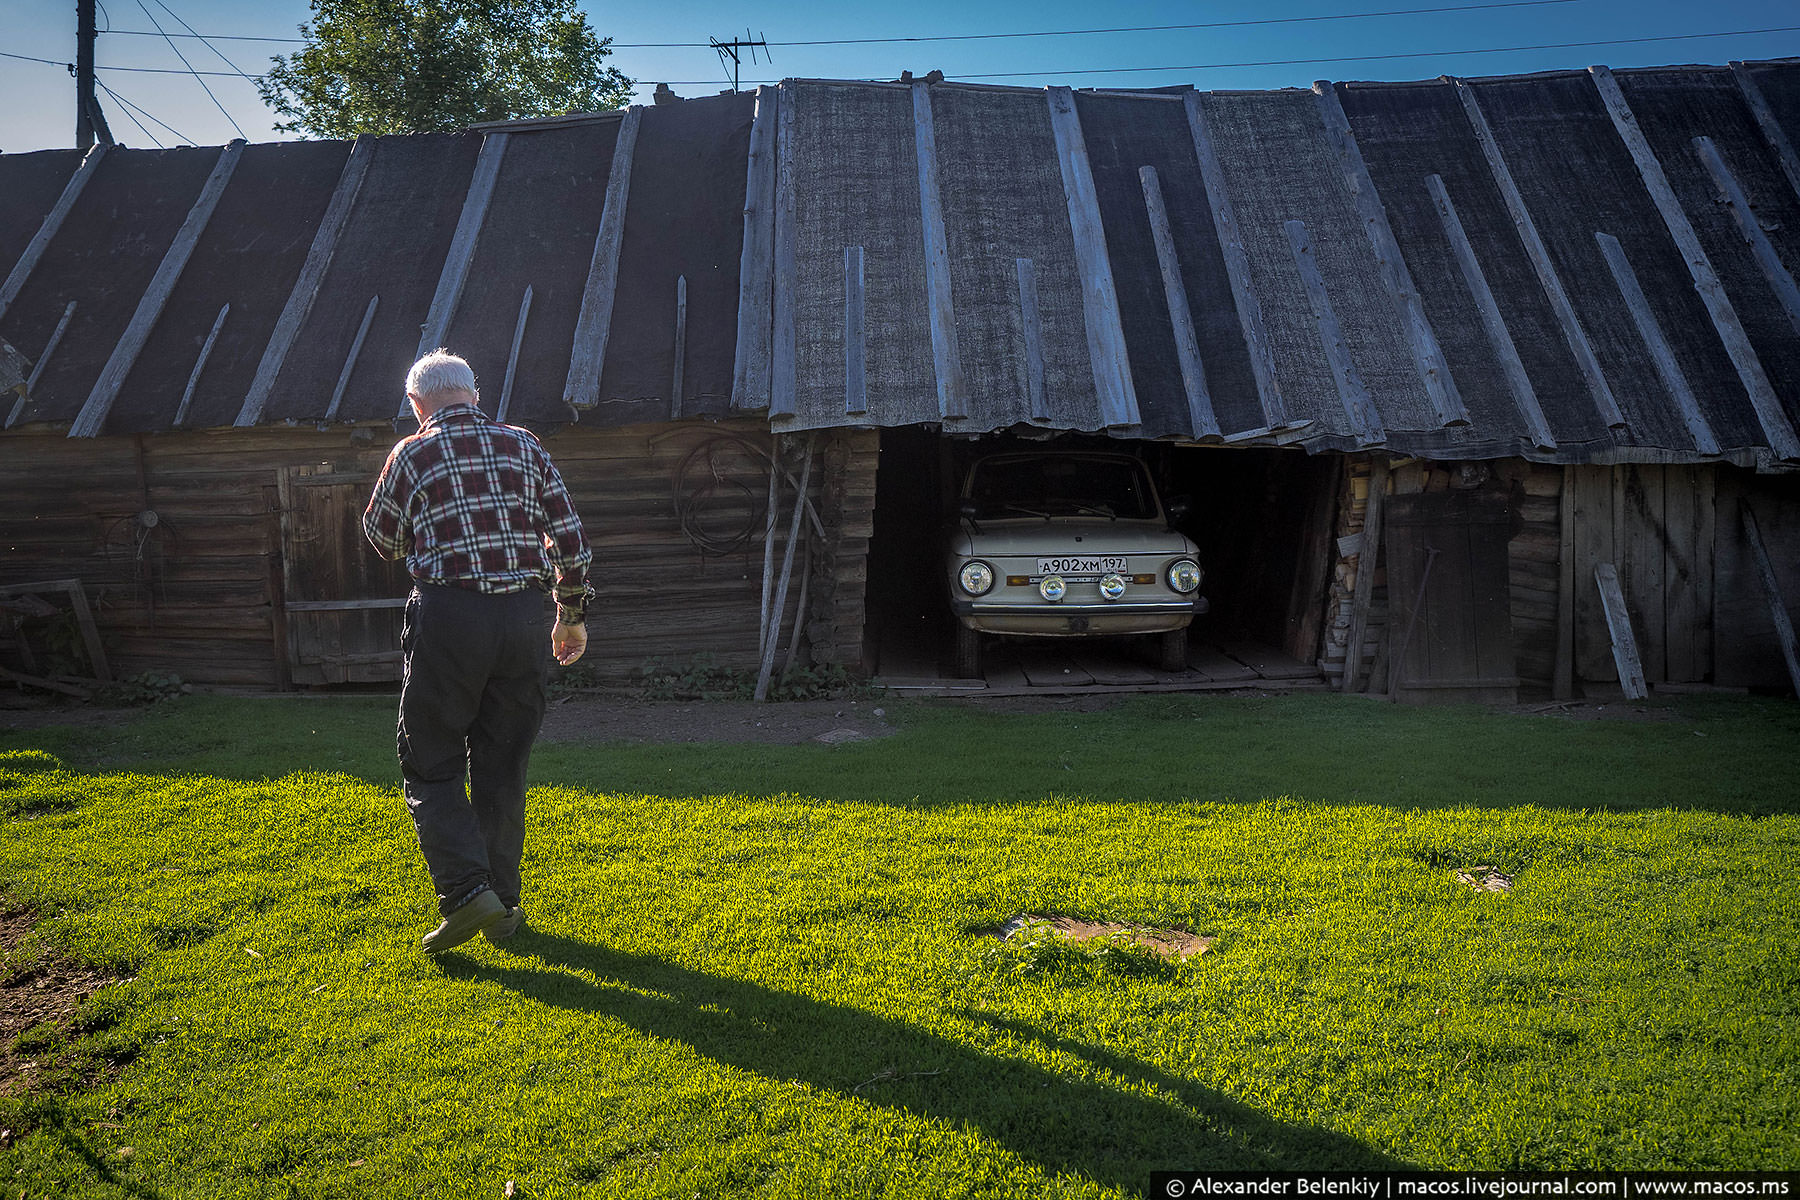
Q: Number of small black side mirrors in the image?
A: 2